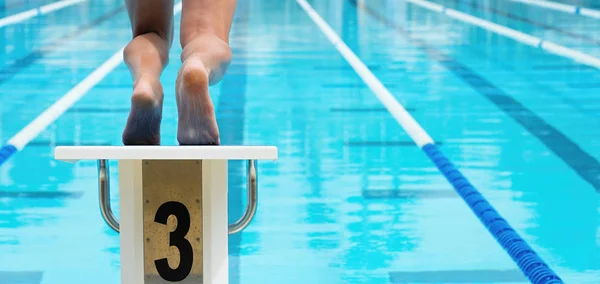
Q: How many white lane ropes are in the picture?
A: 5